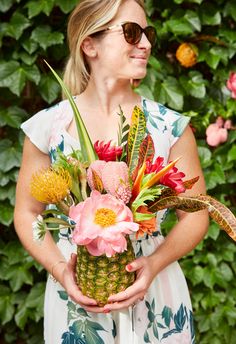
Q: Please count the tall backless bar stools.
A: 0